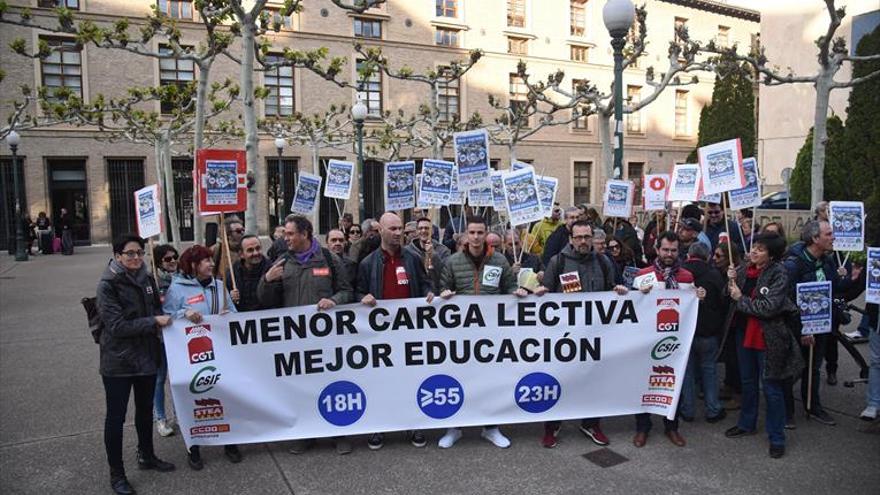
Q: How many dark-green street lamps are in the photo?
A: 4